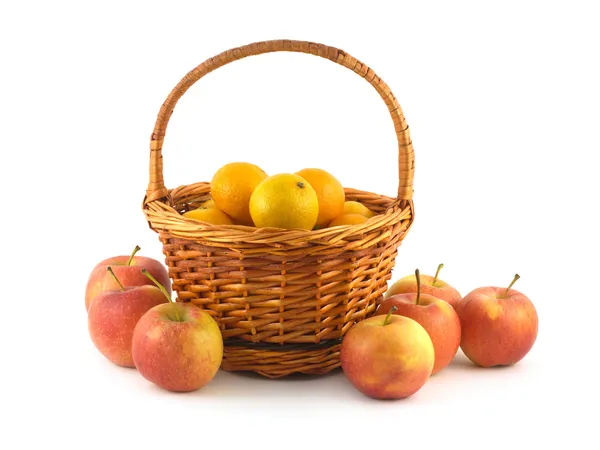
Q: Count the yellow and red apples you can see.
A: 7